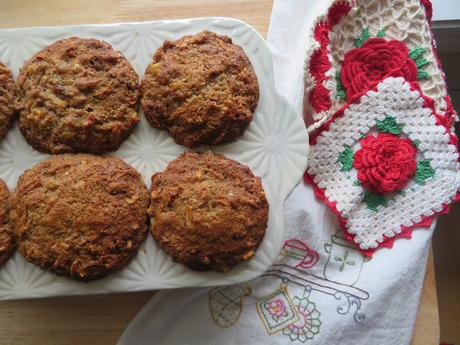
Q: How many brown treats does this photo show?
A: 6